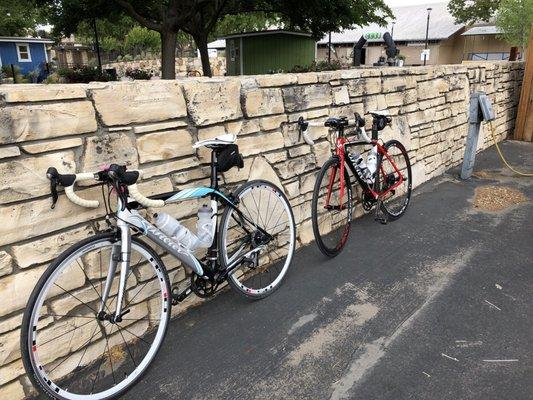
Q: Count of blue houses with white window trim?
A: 1